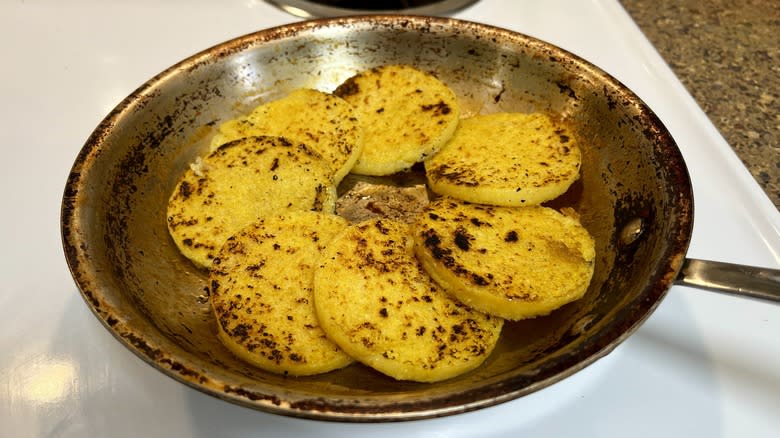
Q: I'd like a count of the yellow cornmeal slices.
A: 7